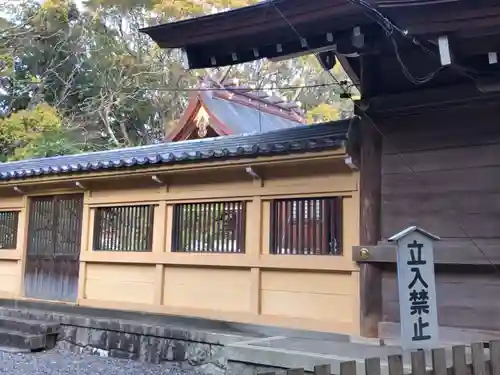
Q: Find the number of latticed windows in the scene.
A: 4